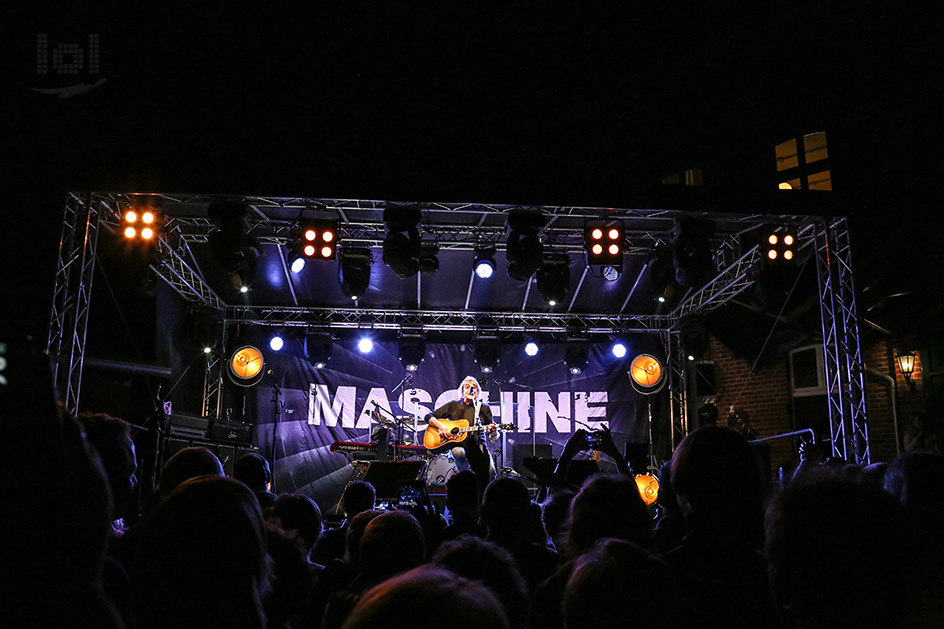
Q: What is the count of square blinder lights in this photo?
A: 4